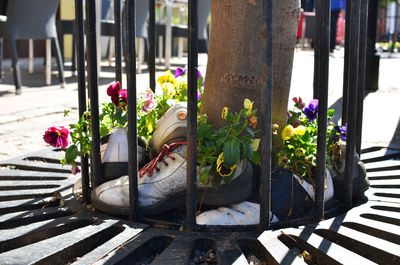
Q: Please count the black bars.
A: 12